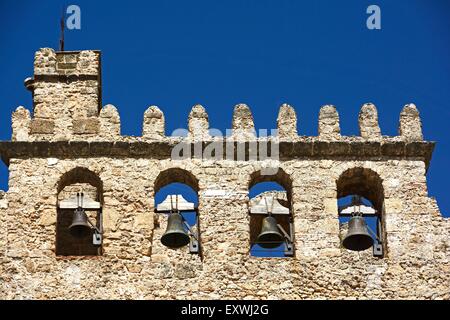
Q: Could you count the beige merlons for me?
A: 9